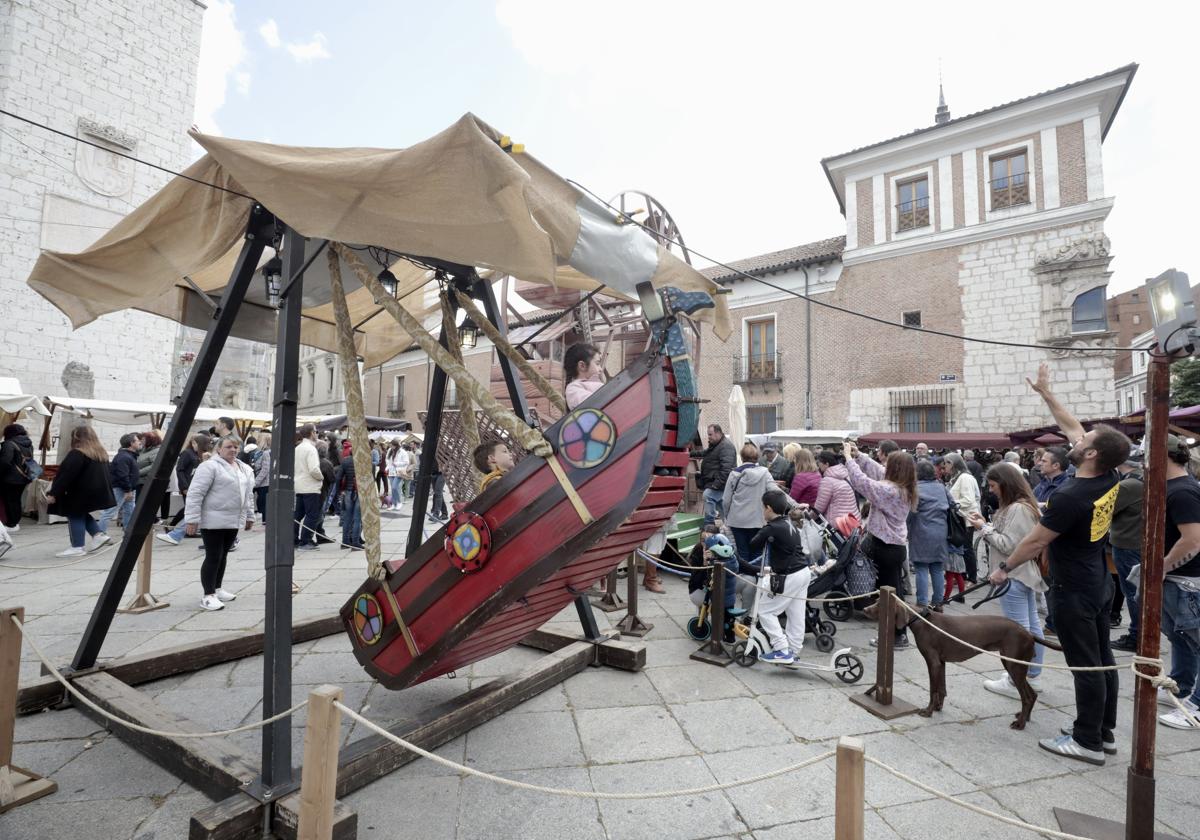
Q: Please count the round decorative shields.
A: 3